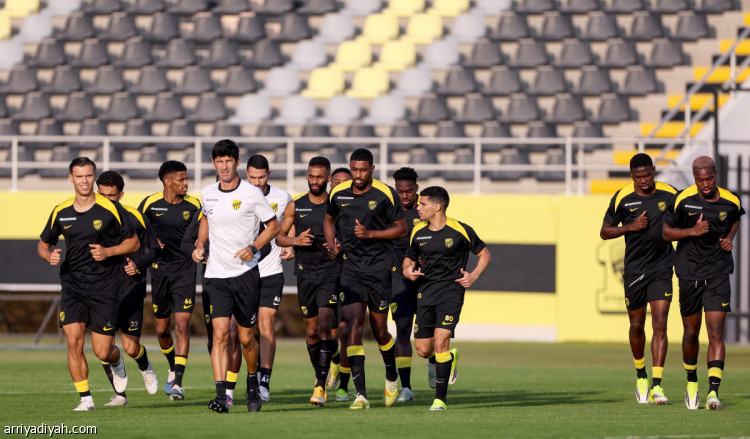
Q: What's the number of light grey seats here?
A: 15